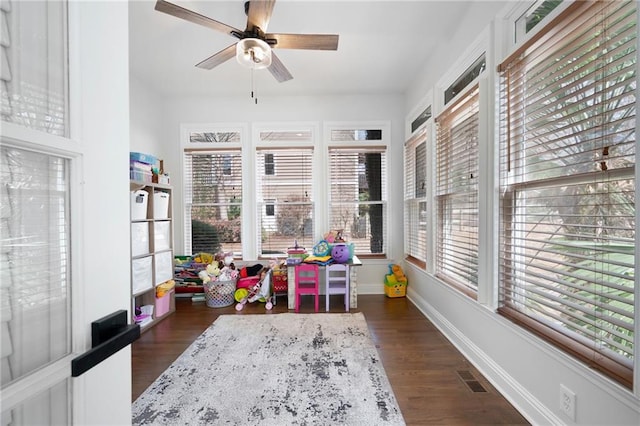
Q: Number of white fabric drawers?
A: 4